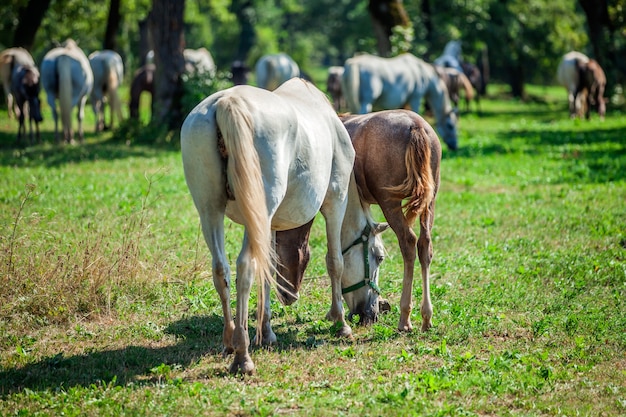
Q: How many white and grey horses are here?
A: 9